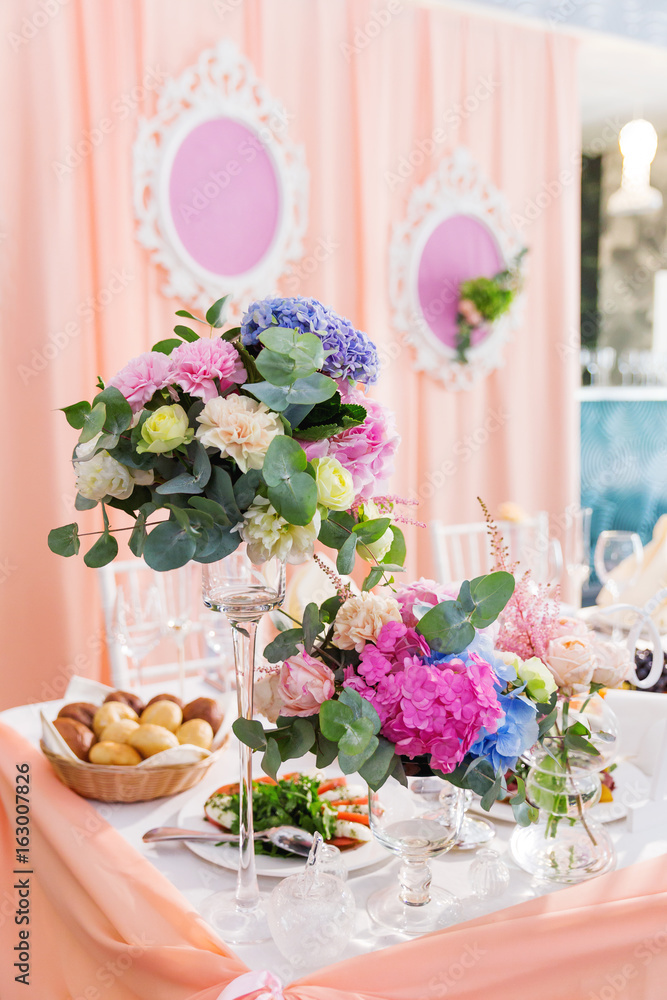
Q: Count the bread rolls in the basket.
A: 11